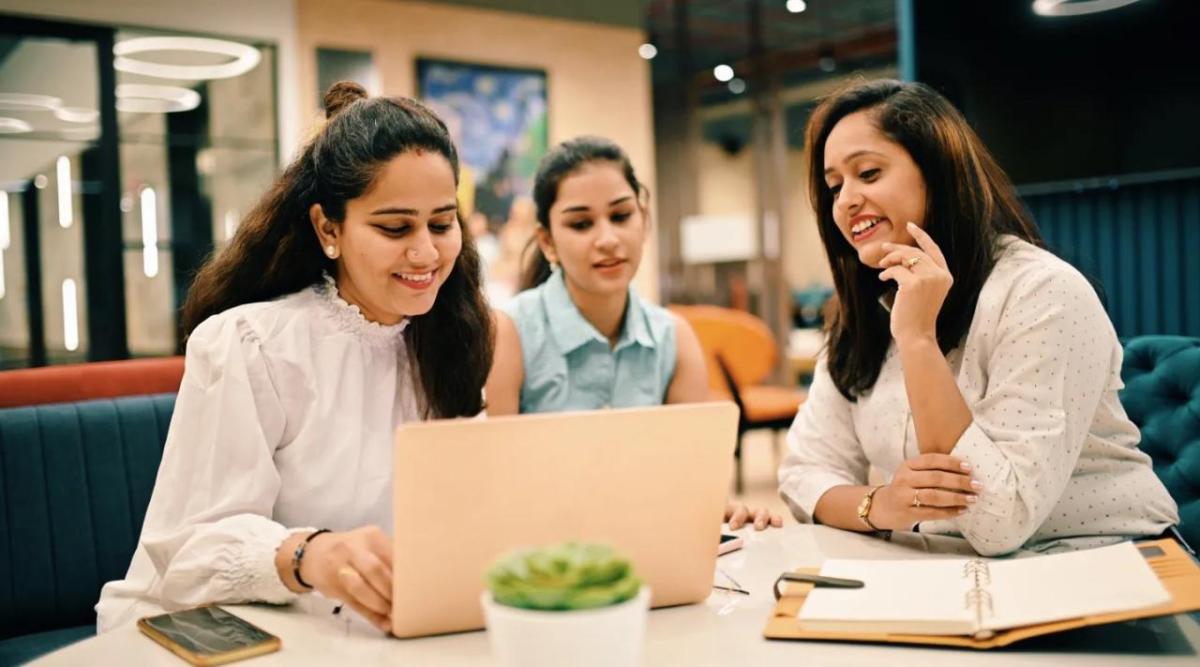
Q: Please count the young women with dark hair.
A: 3